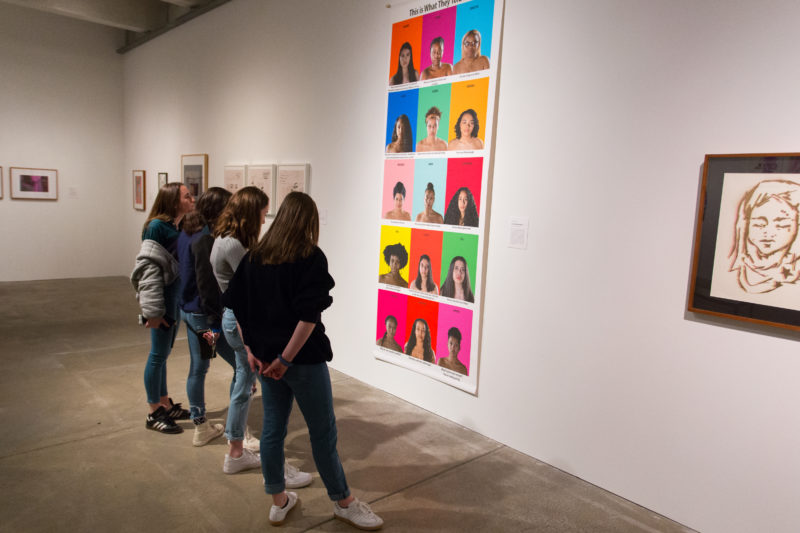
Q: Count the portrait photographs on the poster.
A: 15